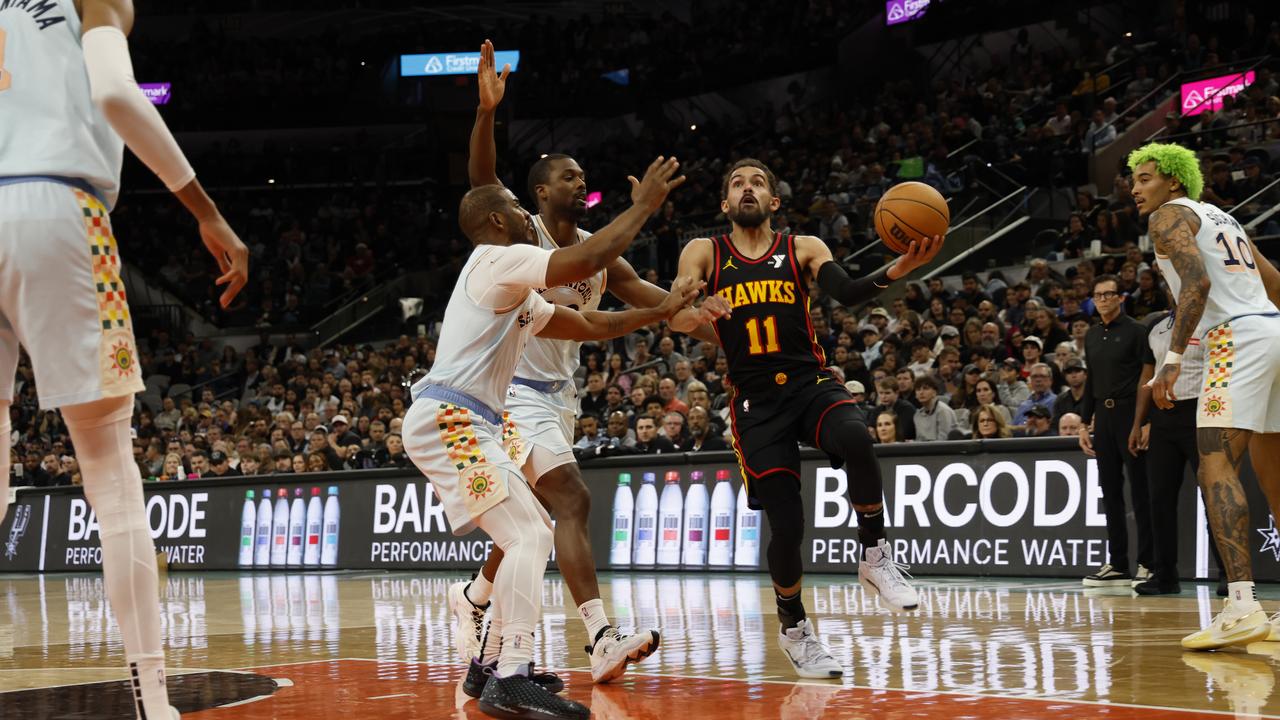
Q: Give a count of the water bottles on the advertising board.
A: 12